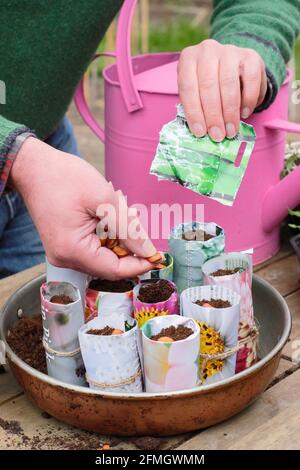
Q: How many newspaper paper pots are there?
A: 10